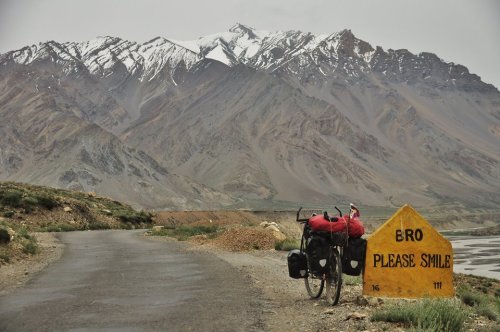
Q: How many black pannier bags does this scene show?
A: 3